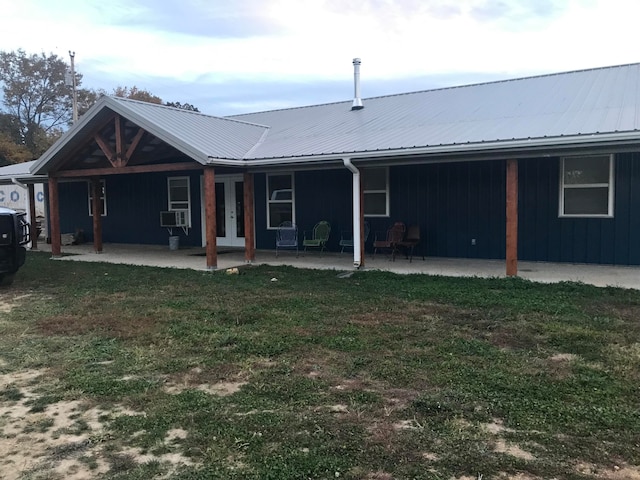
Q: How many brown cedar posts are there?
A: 7